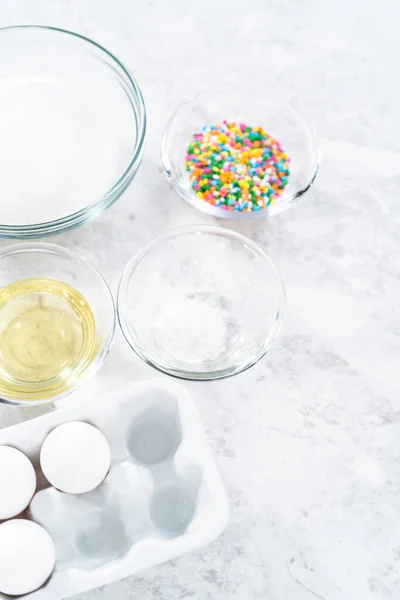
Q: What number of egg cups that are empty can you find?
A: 3